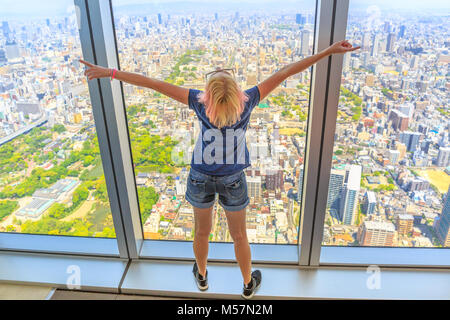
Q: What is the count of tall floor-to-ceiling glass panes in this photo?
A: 3